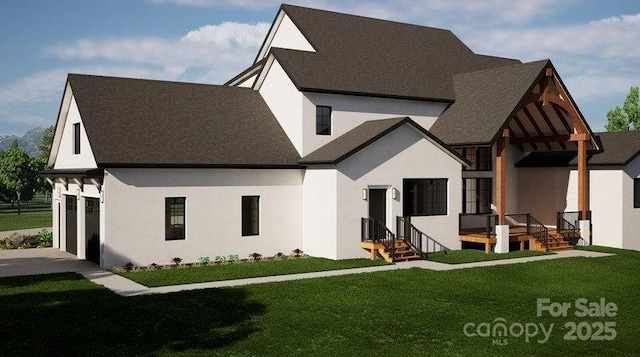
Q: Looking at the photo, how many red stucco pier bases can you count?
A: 0